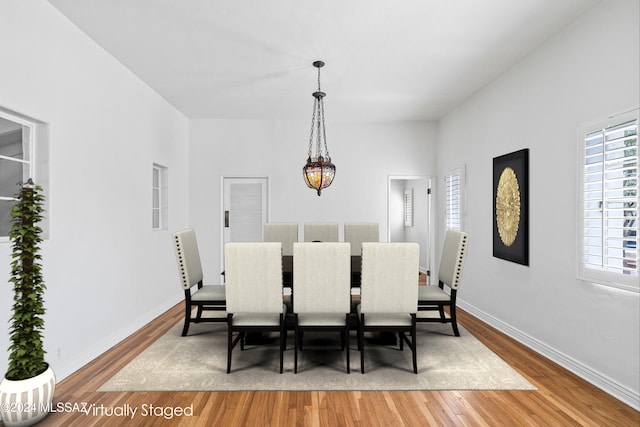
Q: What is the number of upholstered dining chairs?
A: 8